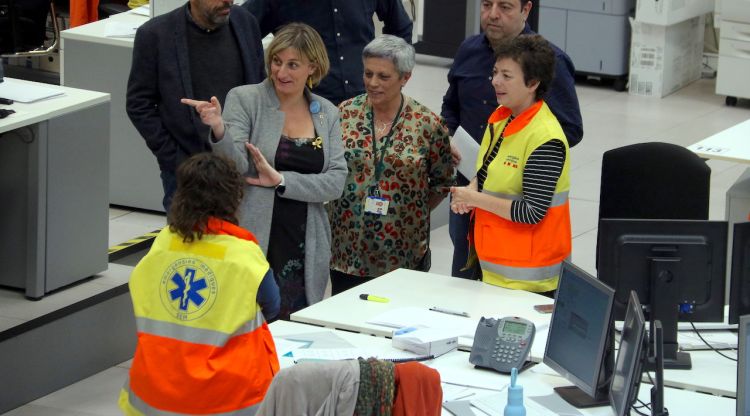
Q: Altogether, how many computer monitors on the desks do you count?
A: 5